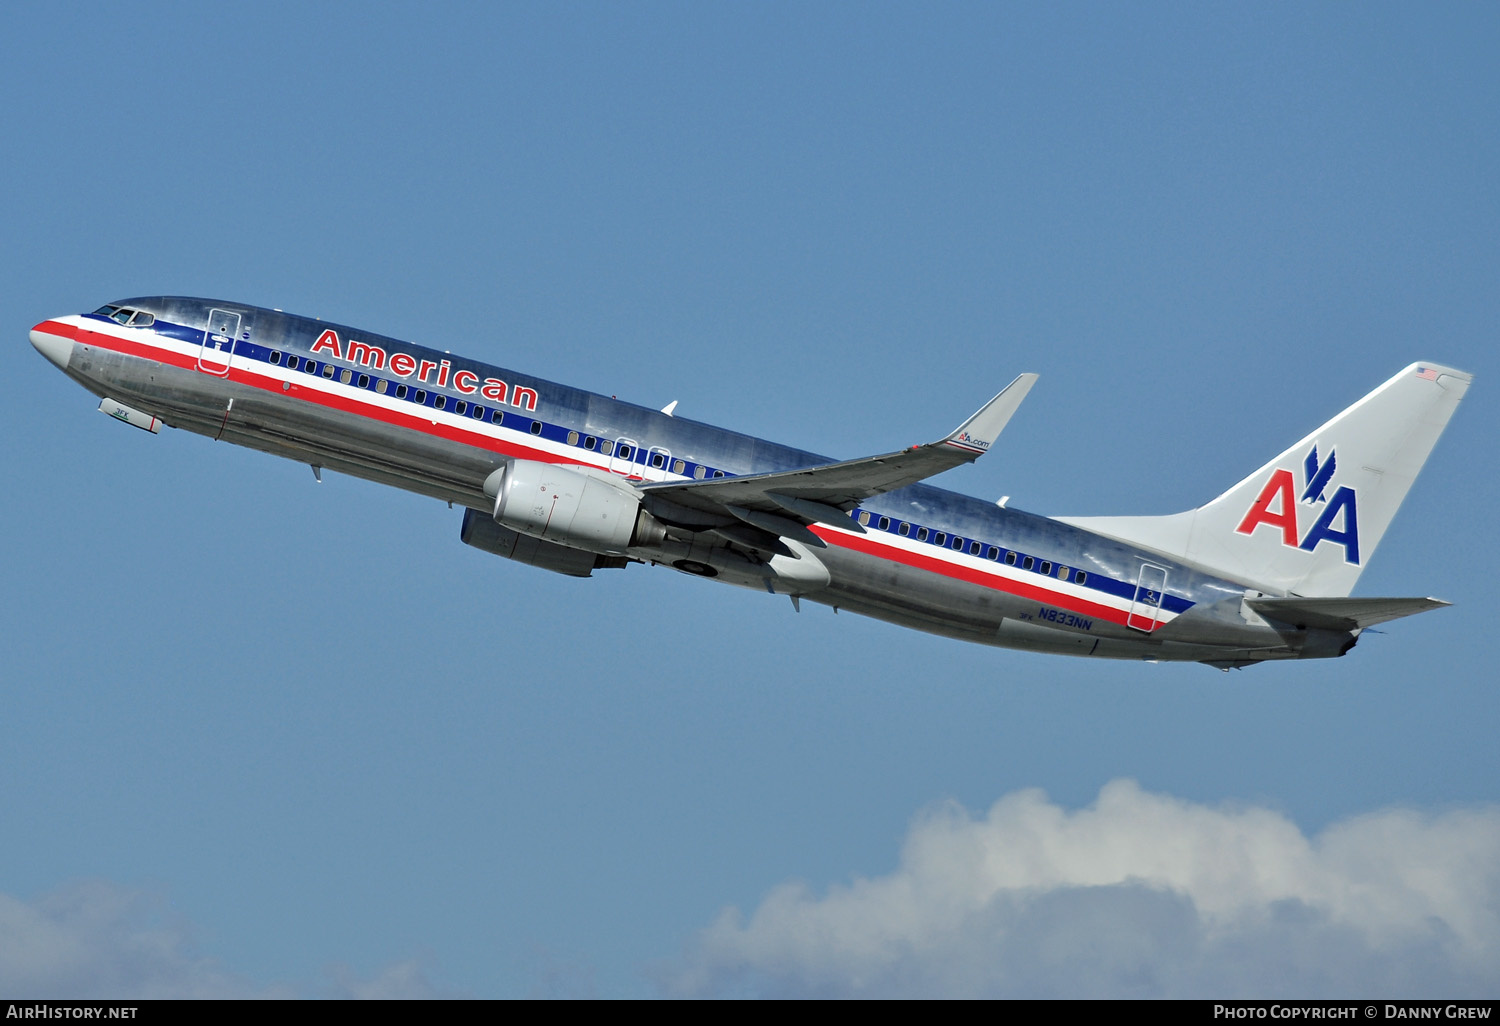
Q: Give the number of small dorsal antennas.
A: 2